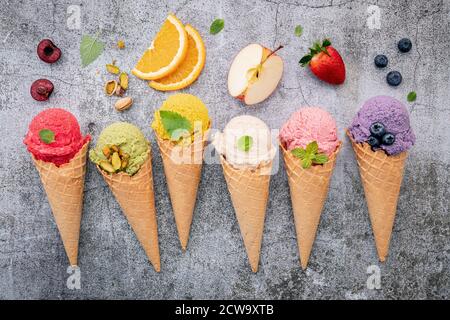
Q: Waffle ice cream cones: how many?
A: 6